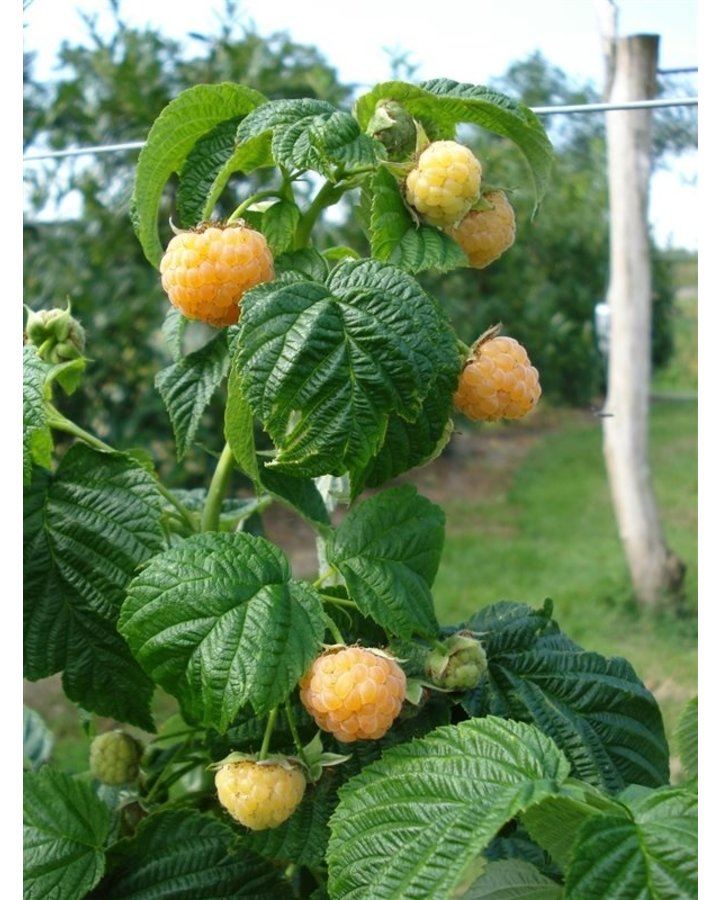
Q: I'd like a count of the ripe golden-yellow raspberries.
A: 6